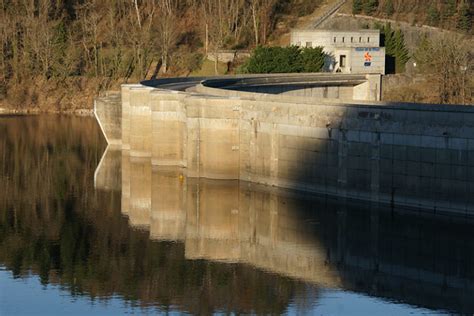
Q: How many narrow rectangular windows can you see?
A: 5